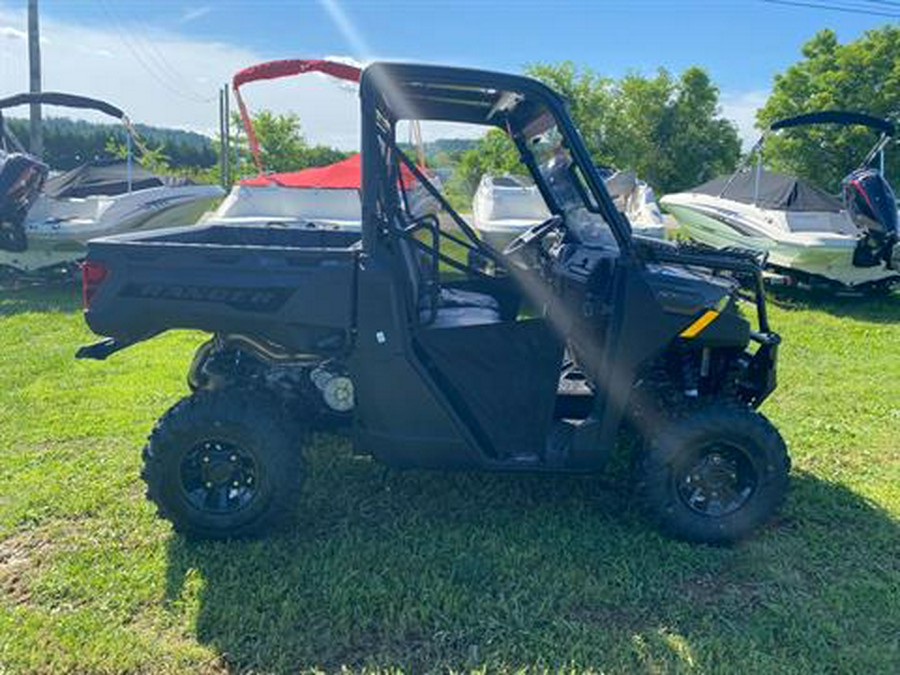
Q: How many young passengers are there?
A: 0